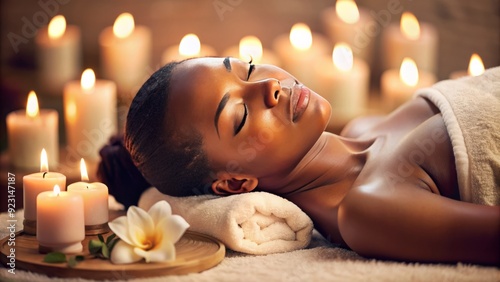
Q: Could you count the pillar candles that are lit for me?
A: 15